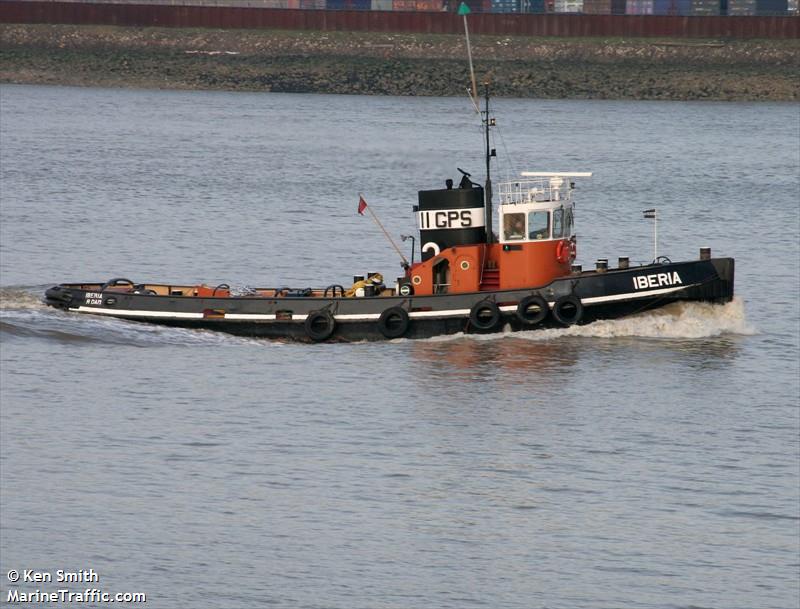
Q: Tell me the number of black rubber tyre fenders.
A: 5